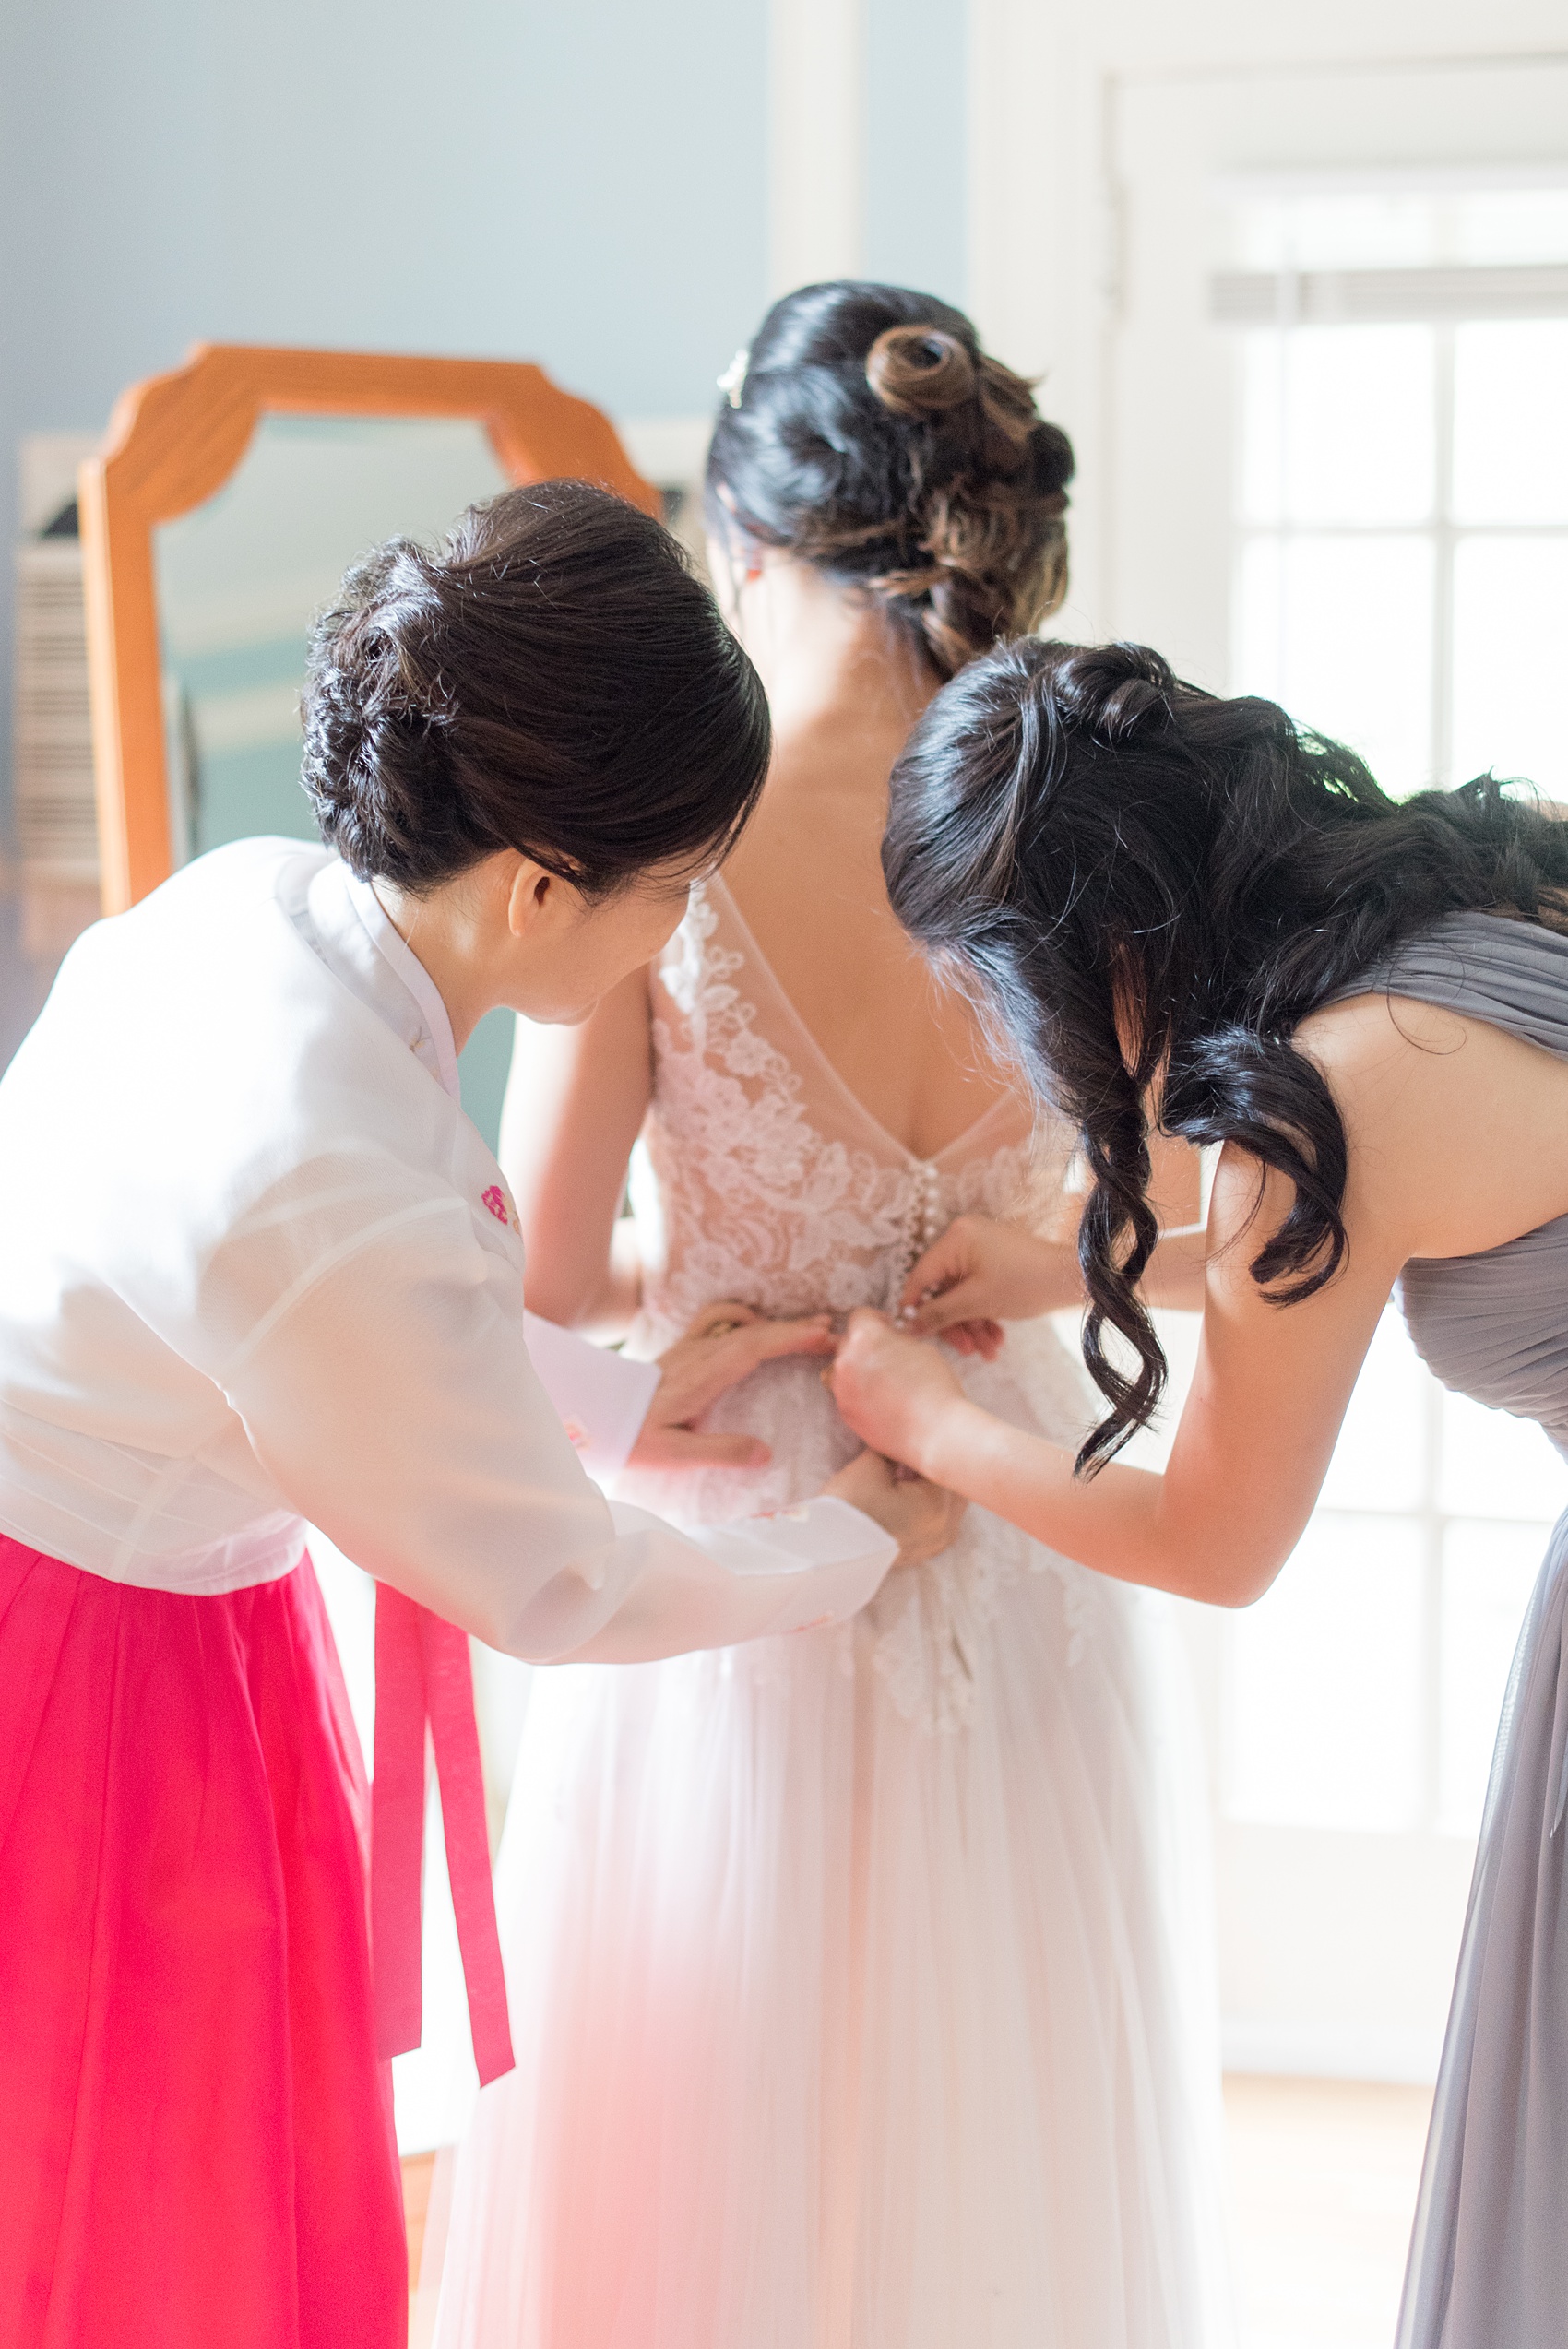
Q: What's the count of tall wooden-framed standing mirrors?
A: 1